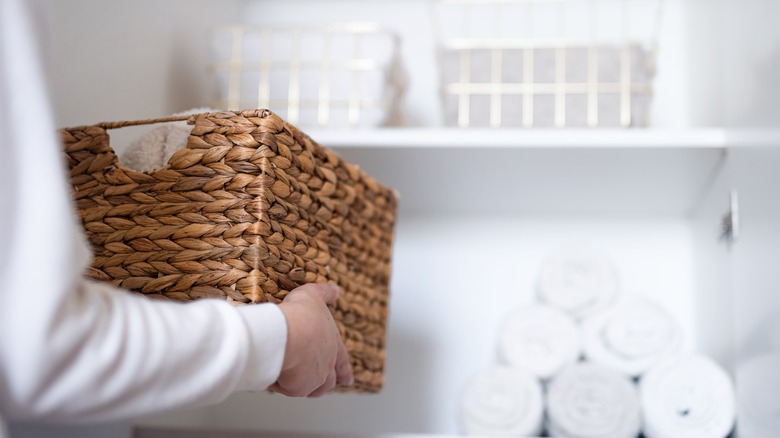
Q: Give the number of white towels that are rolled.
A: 6